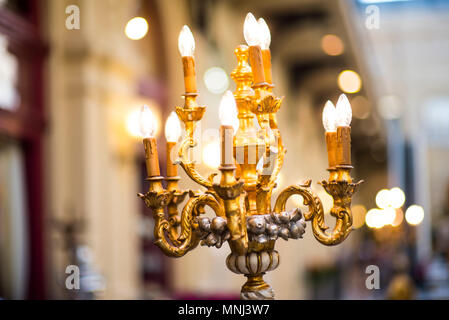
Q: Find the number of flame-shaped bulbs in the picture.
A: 8